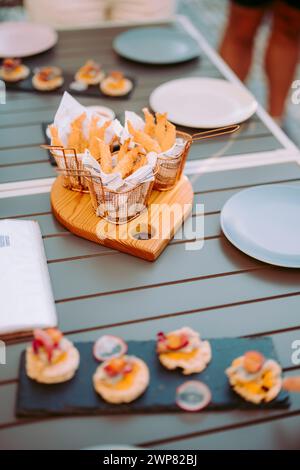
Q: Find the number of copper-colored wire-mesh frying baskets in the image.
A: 3